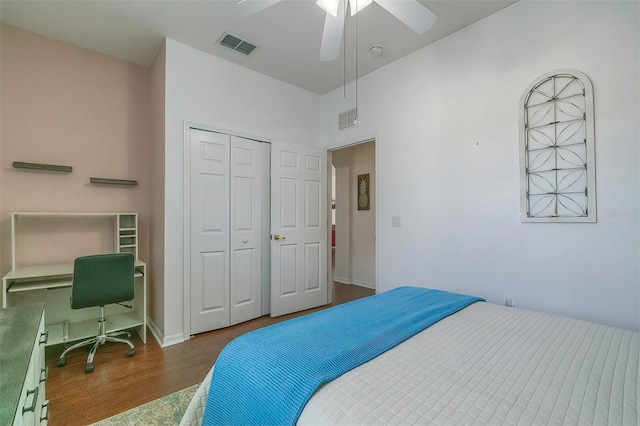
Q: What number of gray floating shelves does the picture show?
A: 2